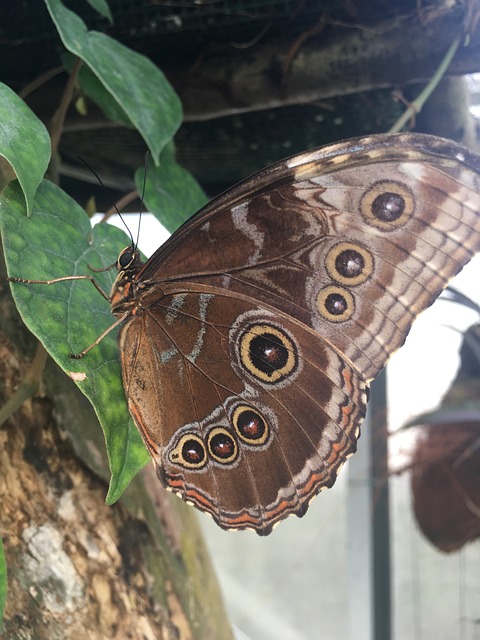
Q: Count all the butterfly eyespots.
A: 7